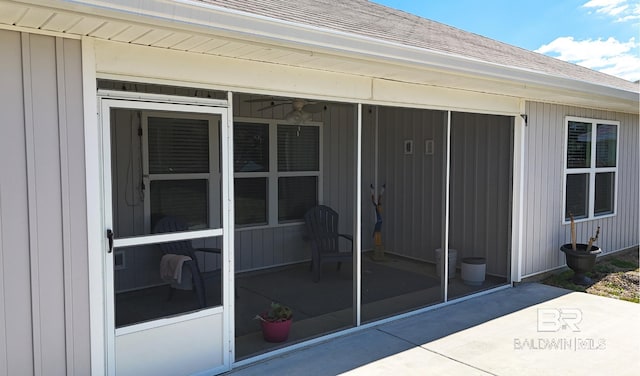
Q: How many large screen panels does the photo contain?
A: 3